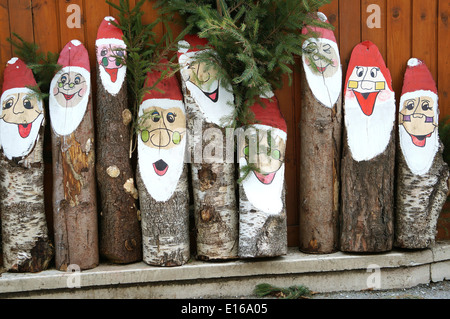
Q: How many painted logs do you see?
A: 9